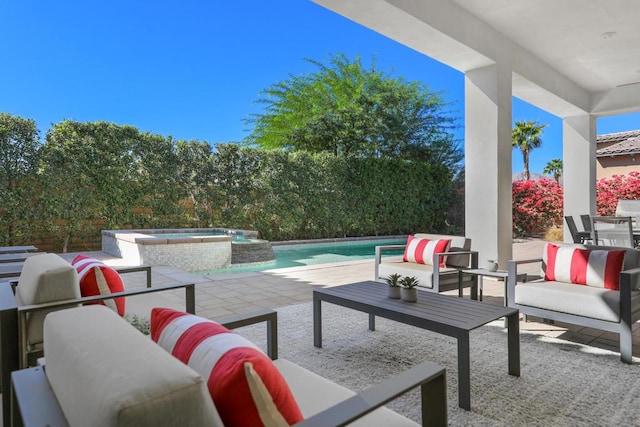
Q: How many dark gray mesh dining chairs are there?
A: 3